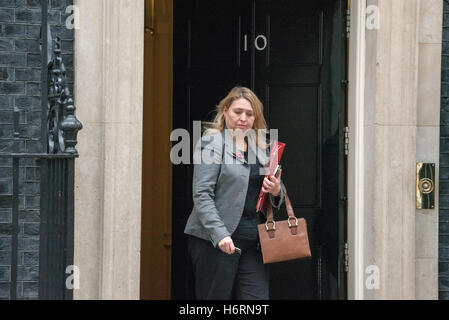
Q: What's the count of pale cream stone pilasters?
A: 2